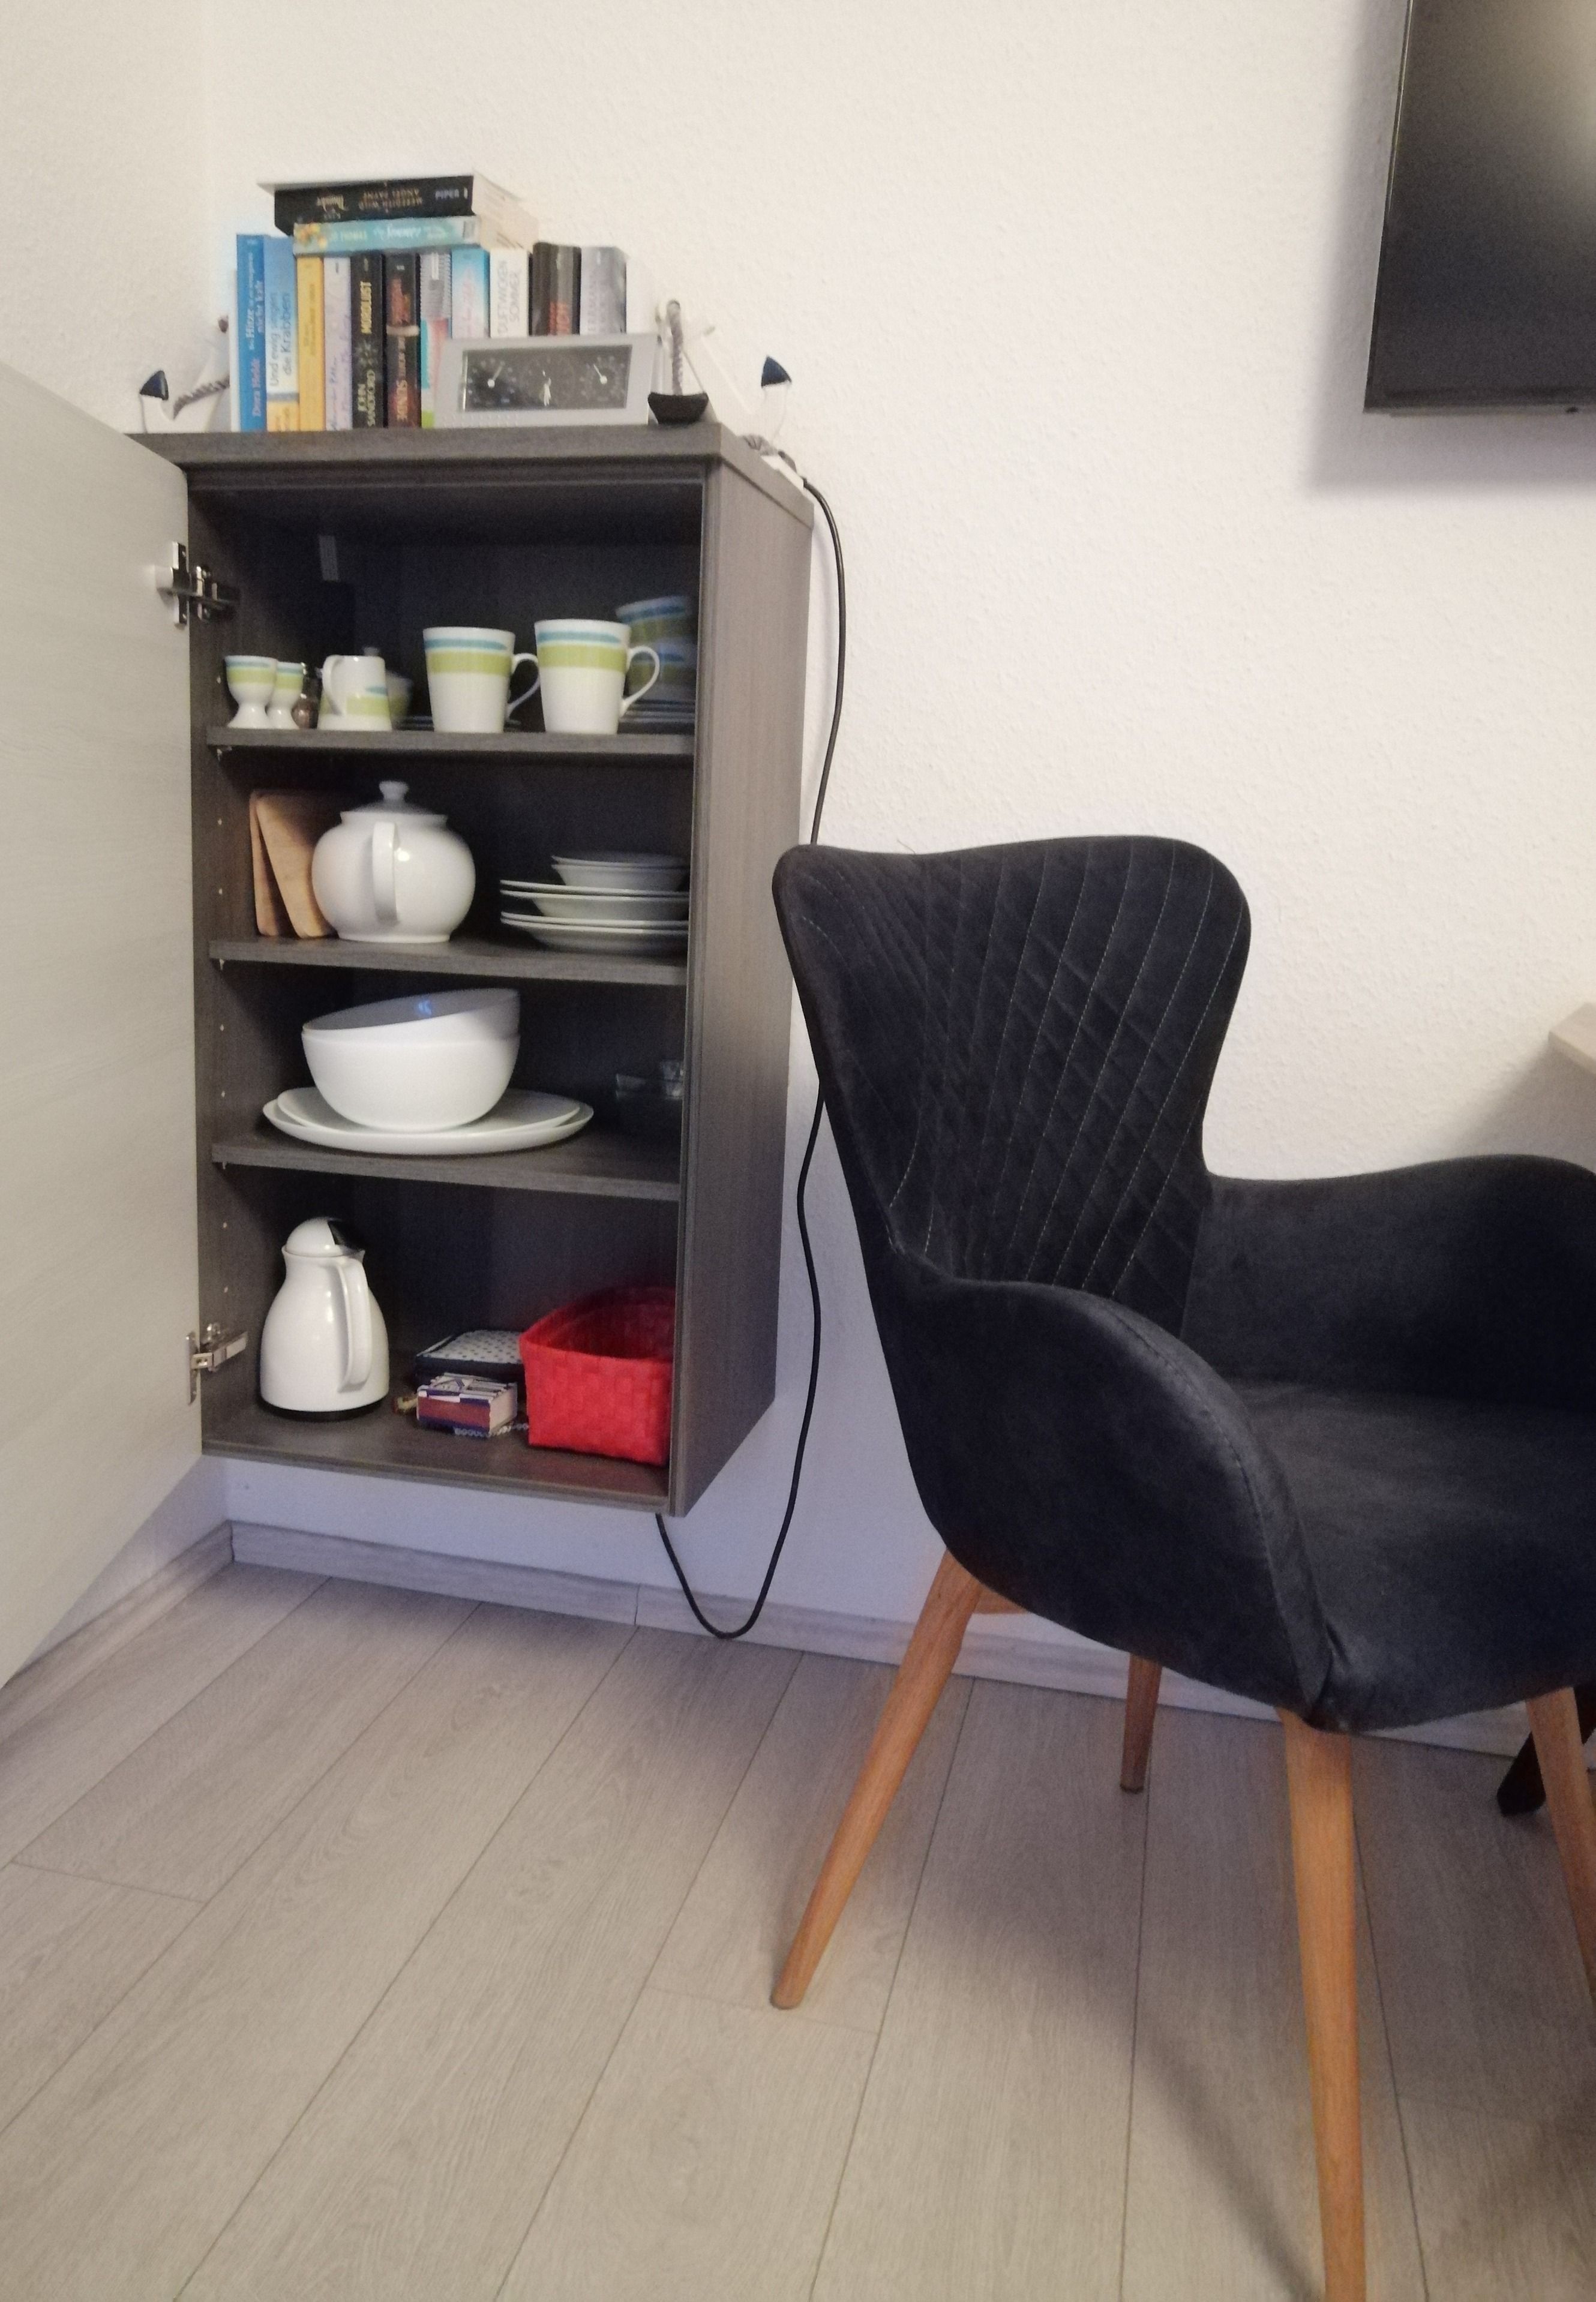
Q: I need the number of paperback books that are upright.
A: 11